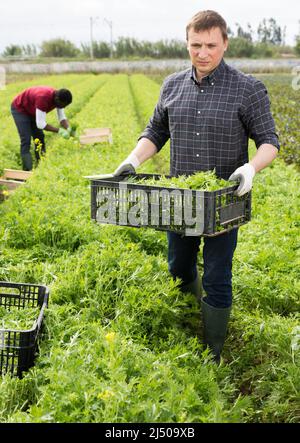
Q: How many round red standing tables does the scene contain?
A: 0